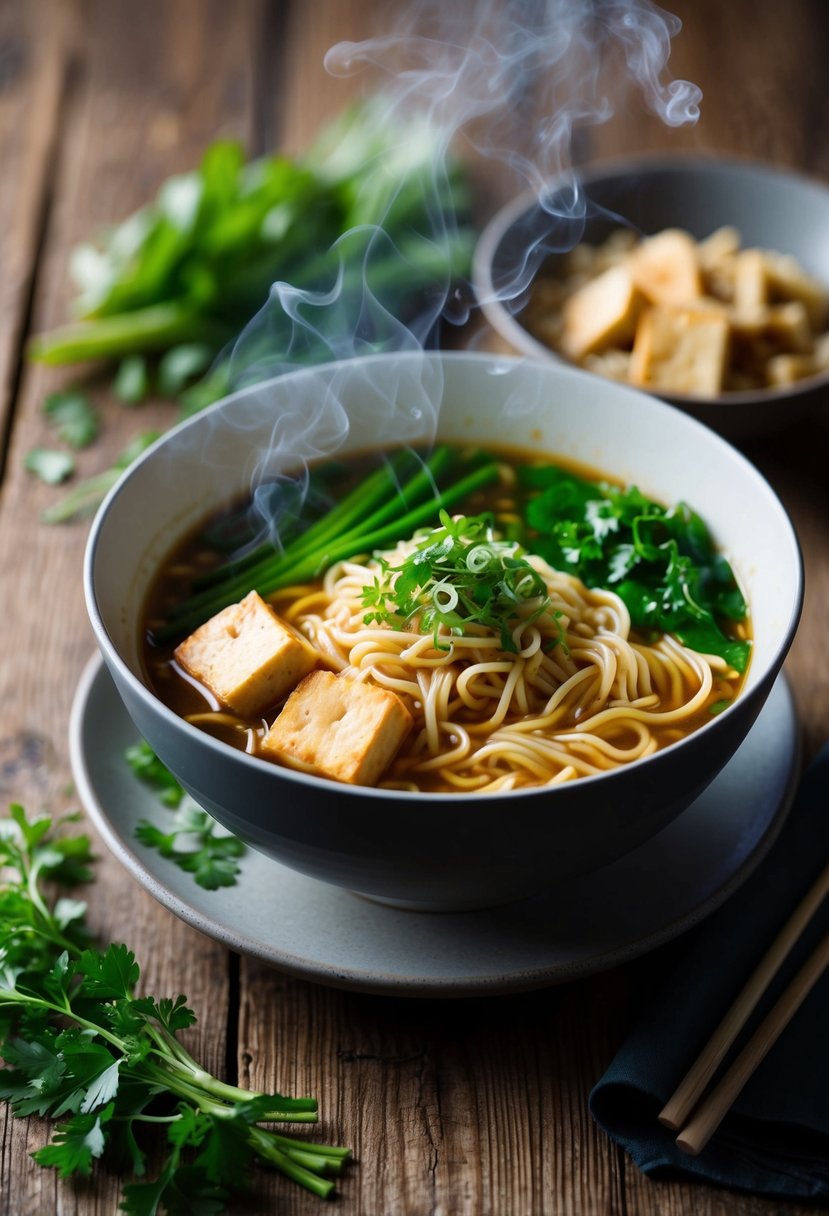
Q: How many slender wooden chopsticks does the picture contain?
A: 2